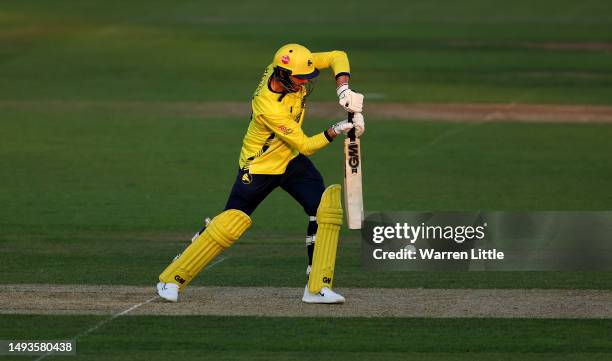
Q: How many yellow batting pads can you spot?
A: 2